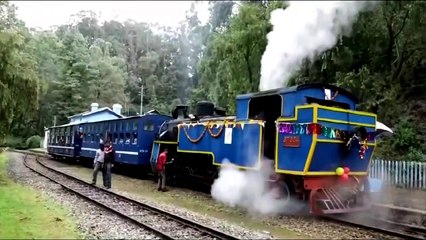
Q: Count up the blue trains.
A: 1